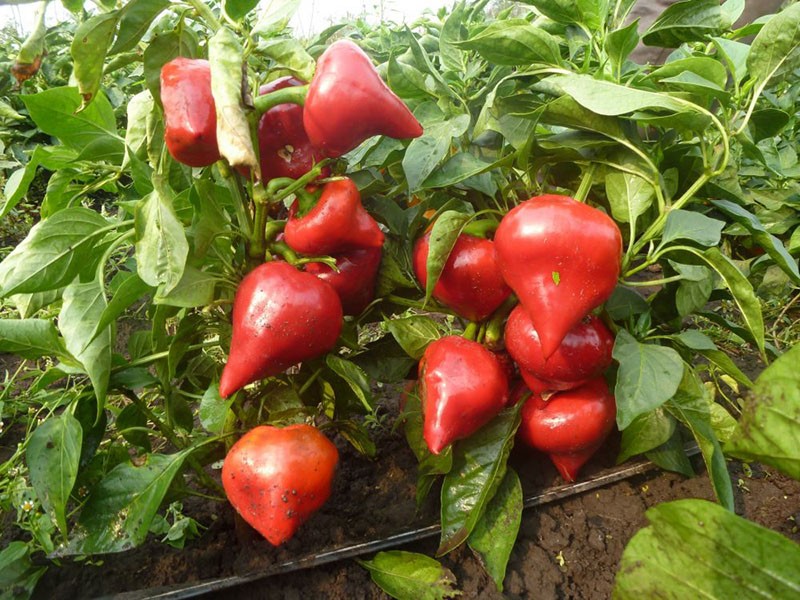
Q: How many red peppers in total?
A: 12